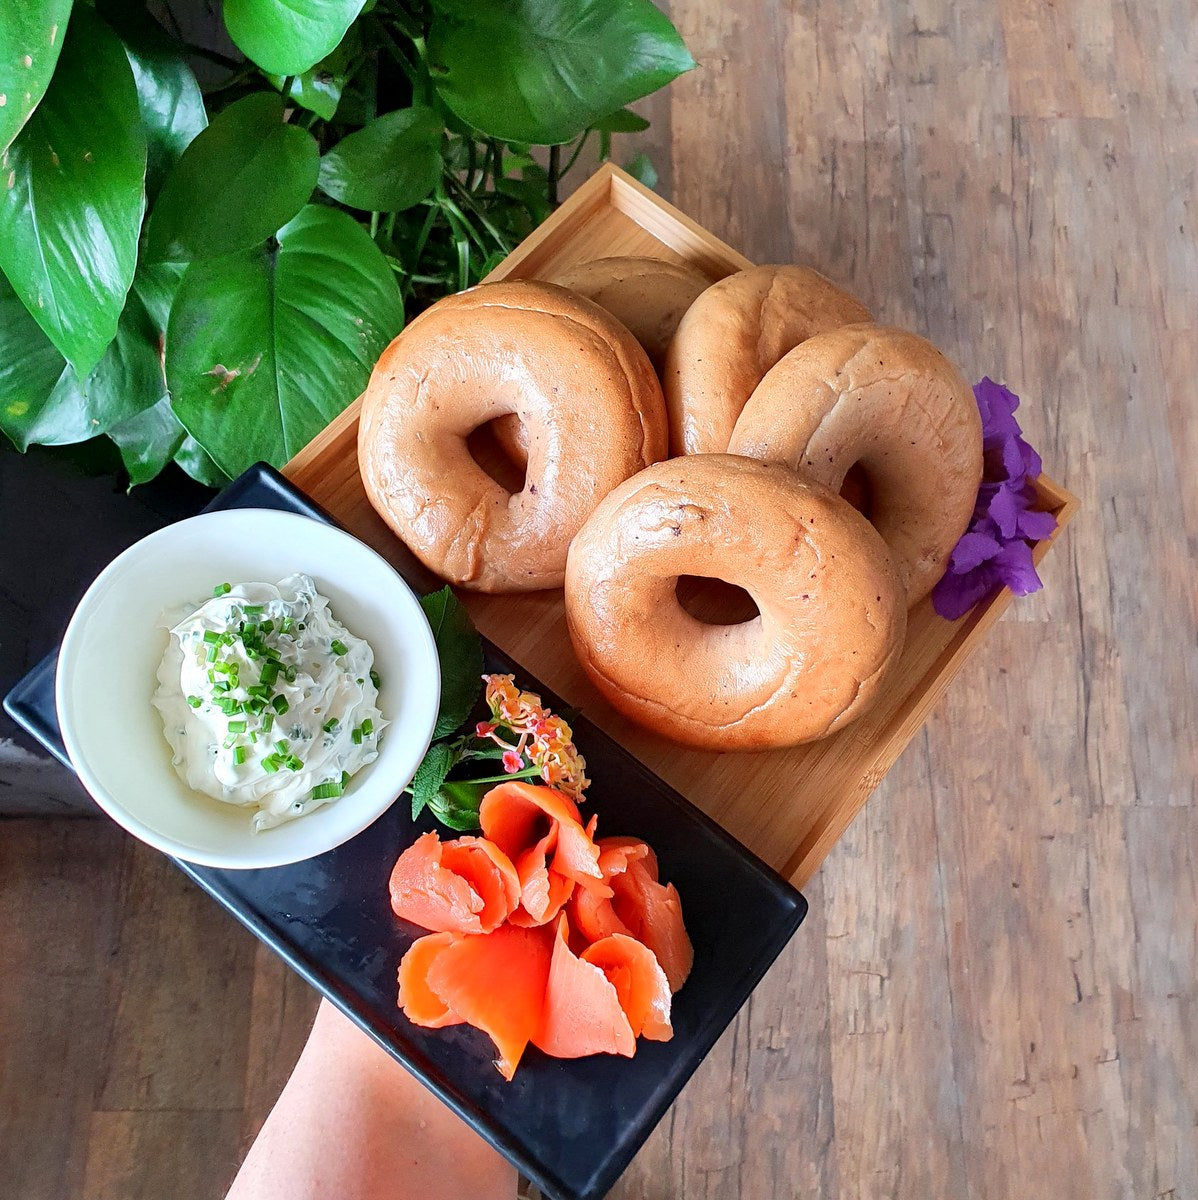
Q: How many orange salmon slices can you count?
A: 5